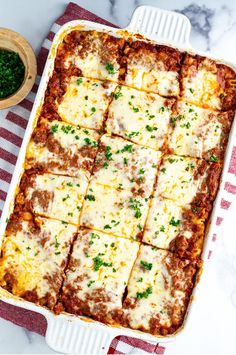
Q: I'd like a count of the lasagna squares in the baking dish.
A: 15